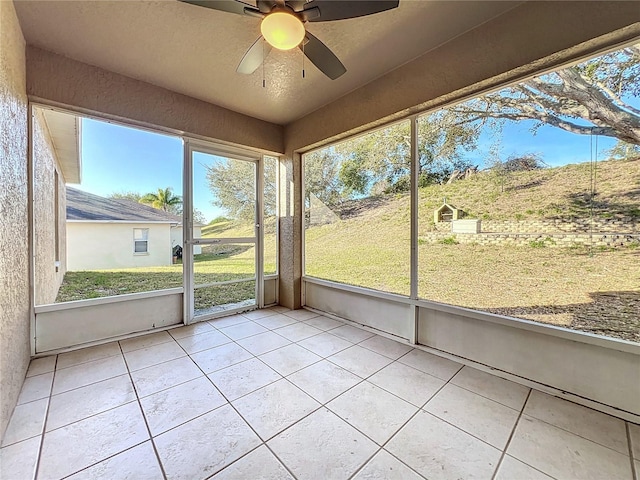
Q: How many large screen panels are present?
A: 3